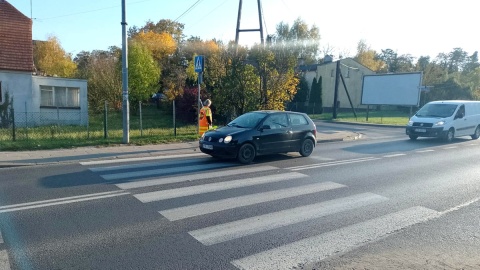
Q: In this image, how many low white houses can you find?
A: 1